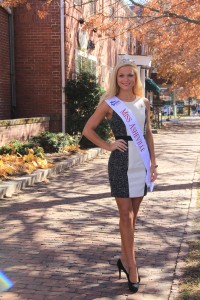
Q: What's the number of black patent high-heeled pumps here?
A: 2